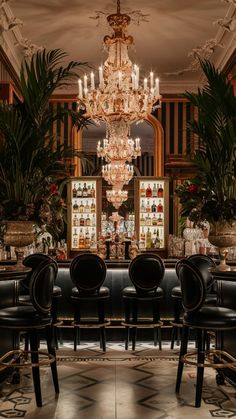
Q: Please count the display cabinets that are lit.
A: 2